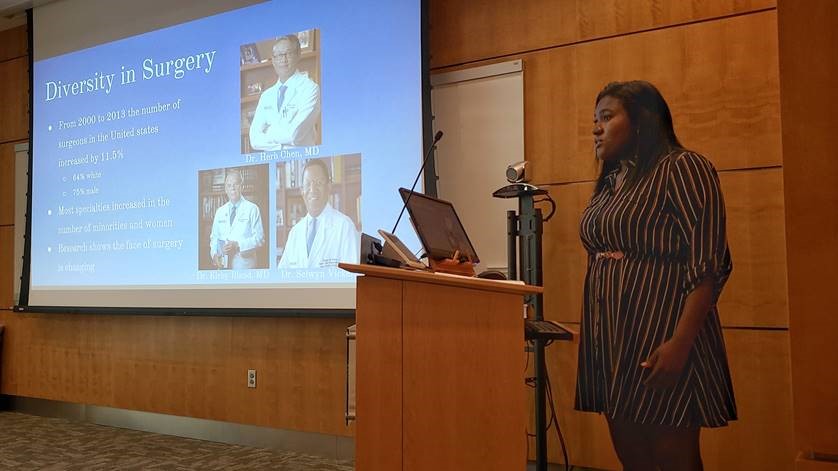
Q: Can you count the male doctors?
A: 3